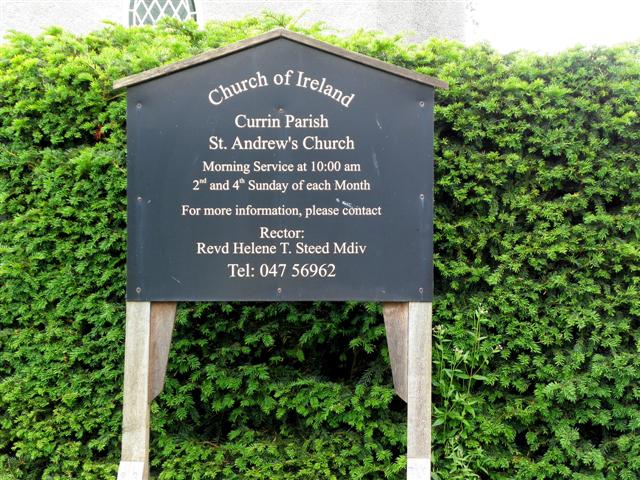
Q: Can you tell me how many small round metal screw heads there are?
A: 8